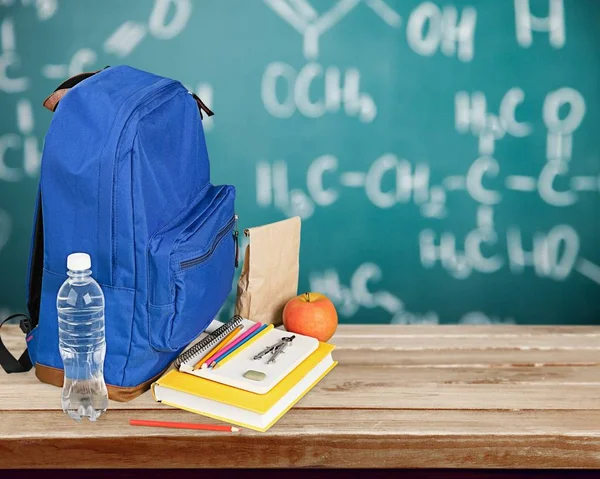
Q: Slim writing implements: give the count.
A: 5